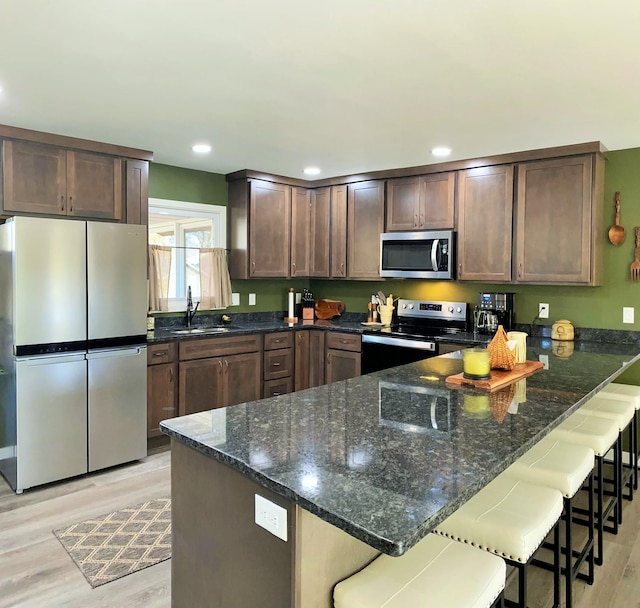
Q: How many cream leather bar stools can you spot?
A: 6